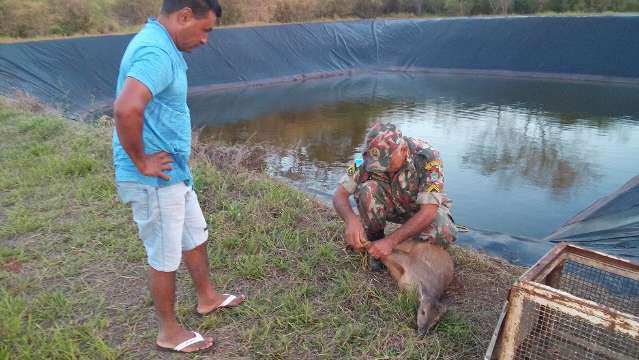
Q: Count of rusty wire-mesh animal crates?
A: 1